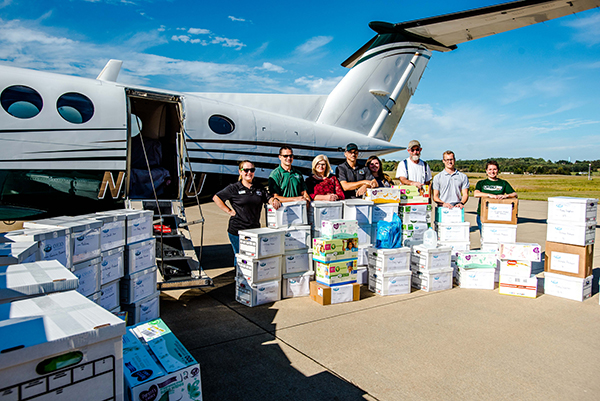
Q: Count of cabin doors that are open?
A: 1